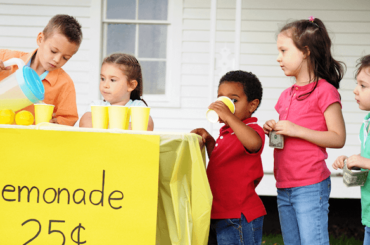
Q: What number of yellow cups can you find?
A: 5